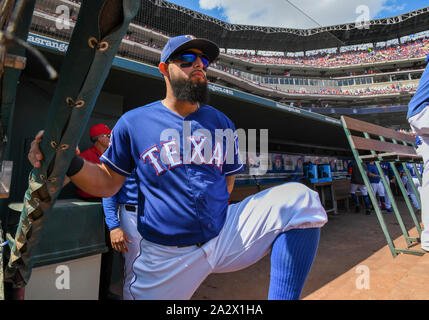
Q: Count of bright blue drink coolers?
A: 2